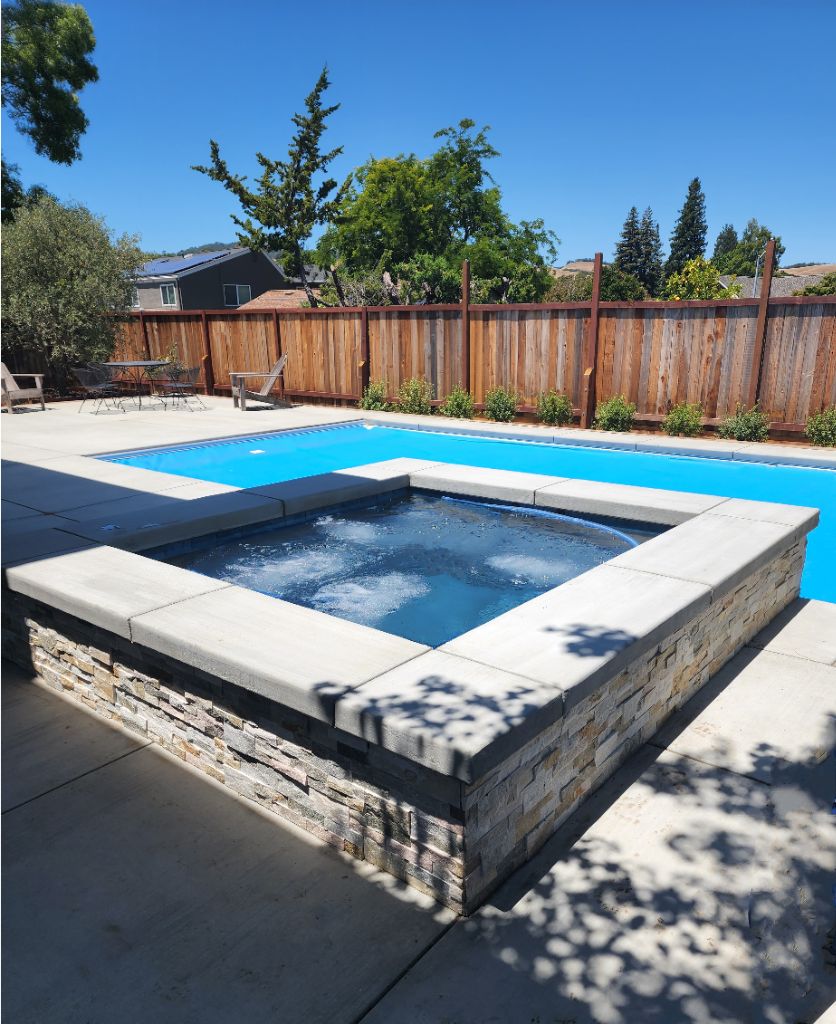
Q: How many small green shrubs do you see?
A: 9